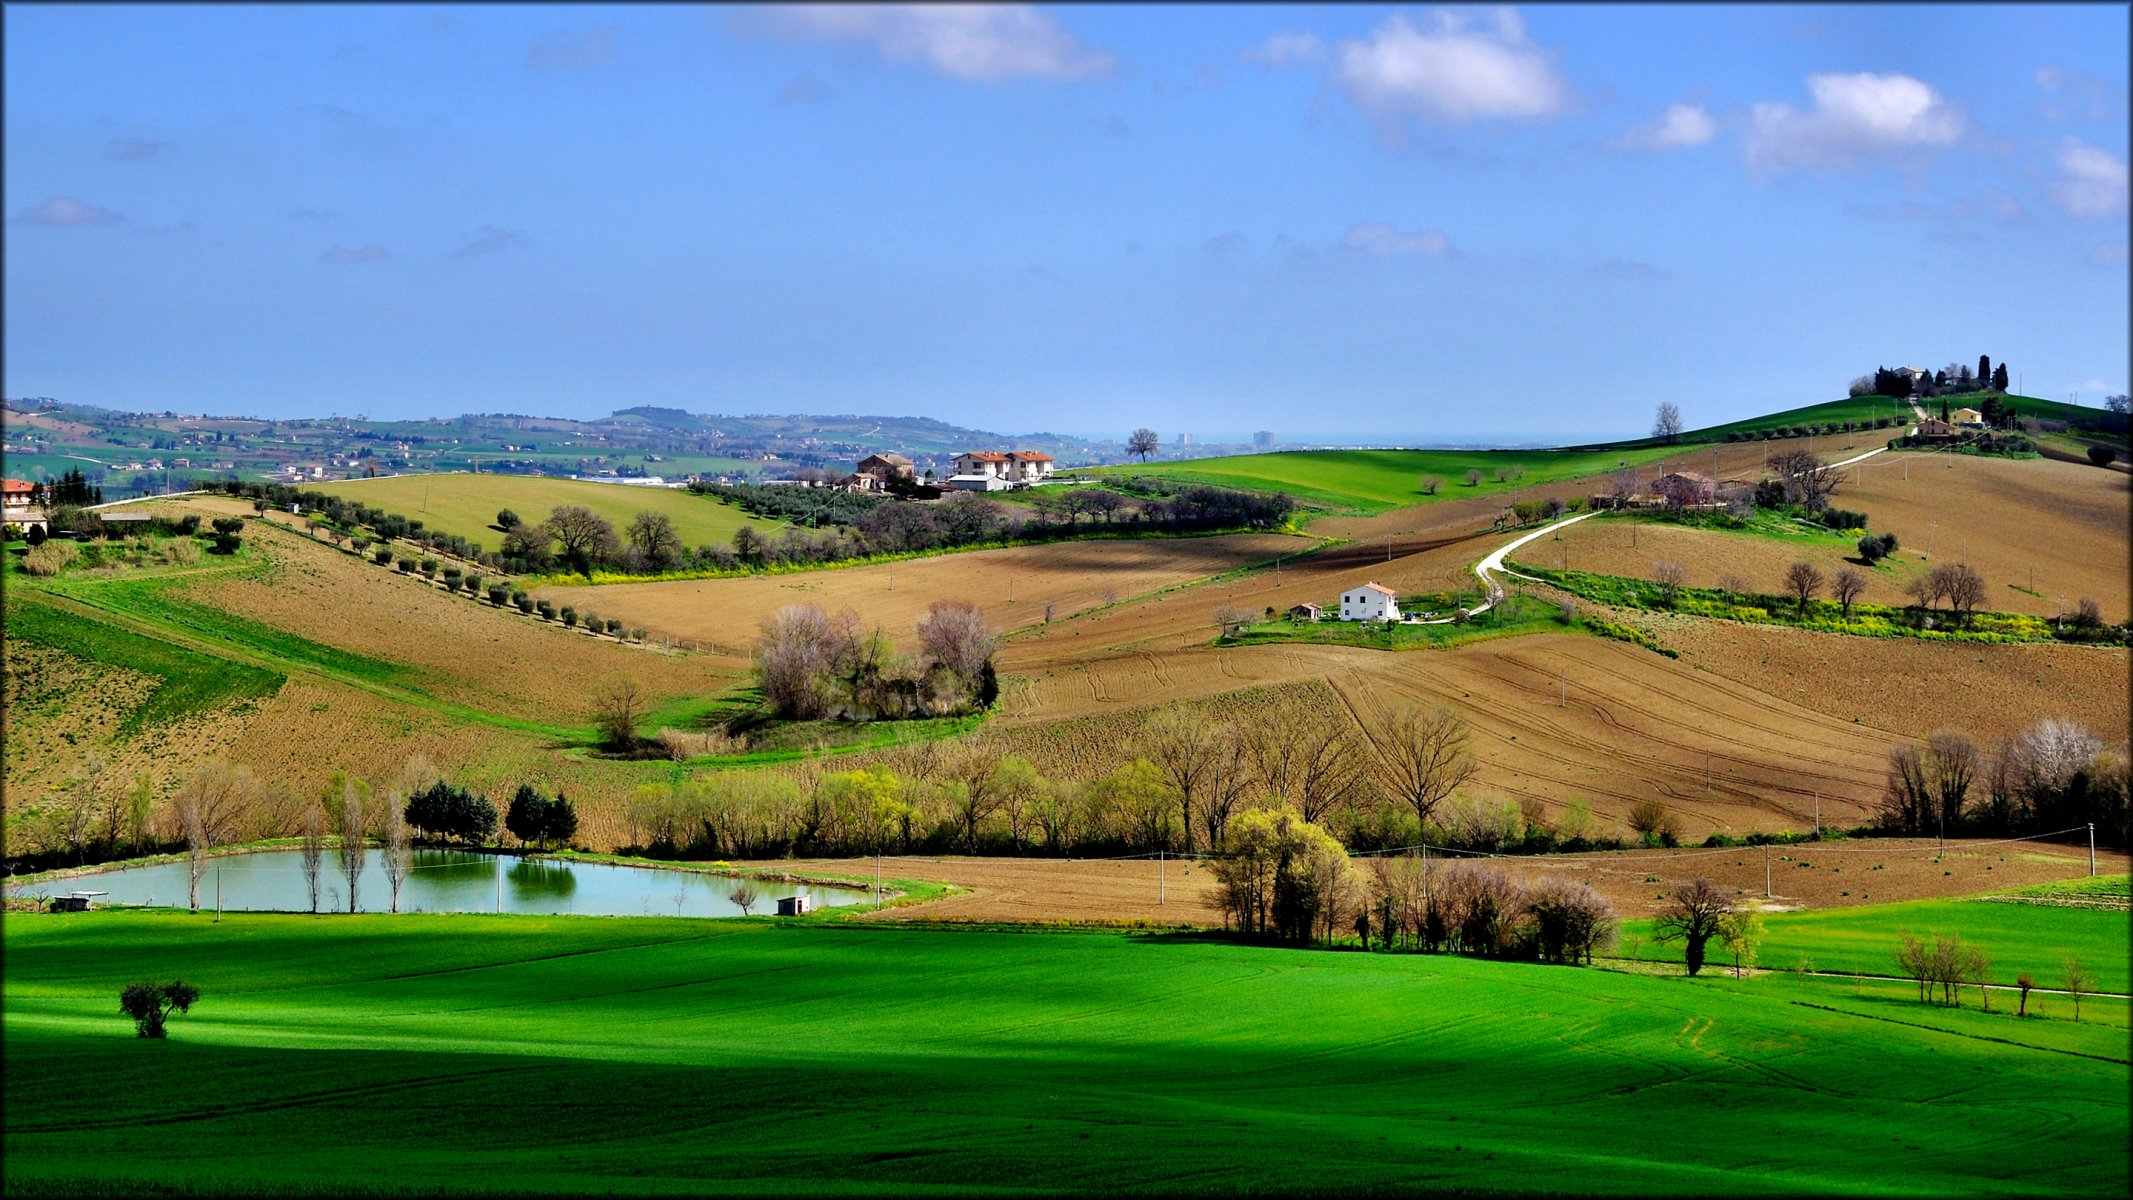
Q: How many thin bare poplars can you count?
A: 4